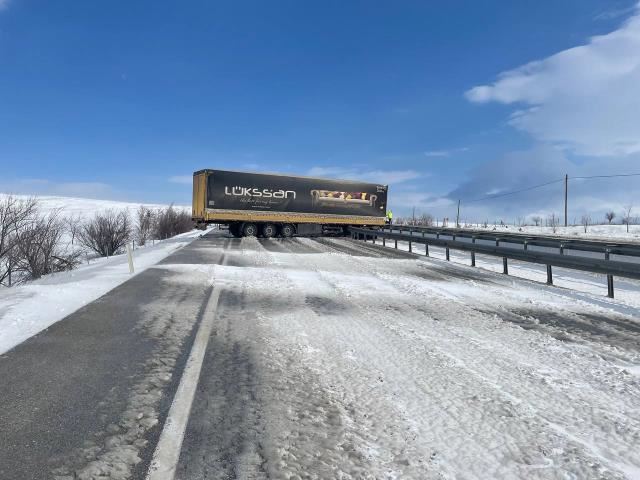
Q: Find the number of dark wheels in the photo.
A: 3